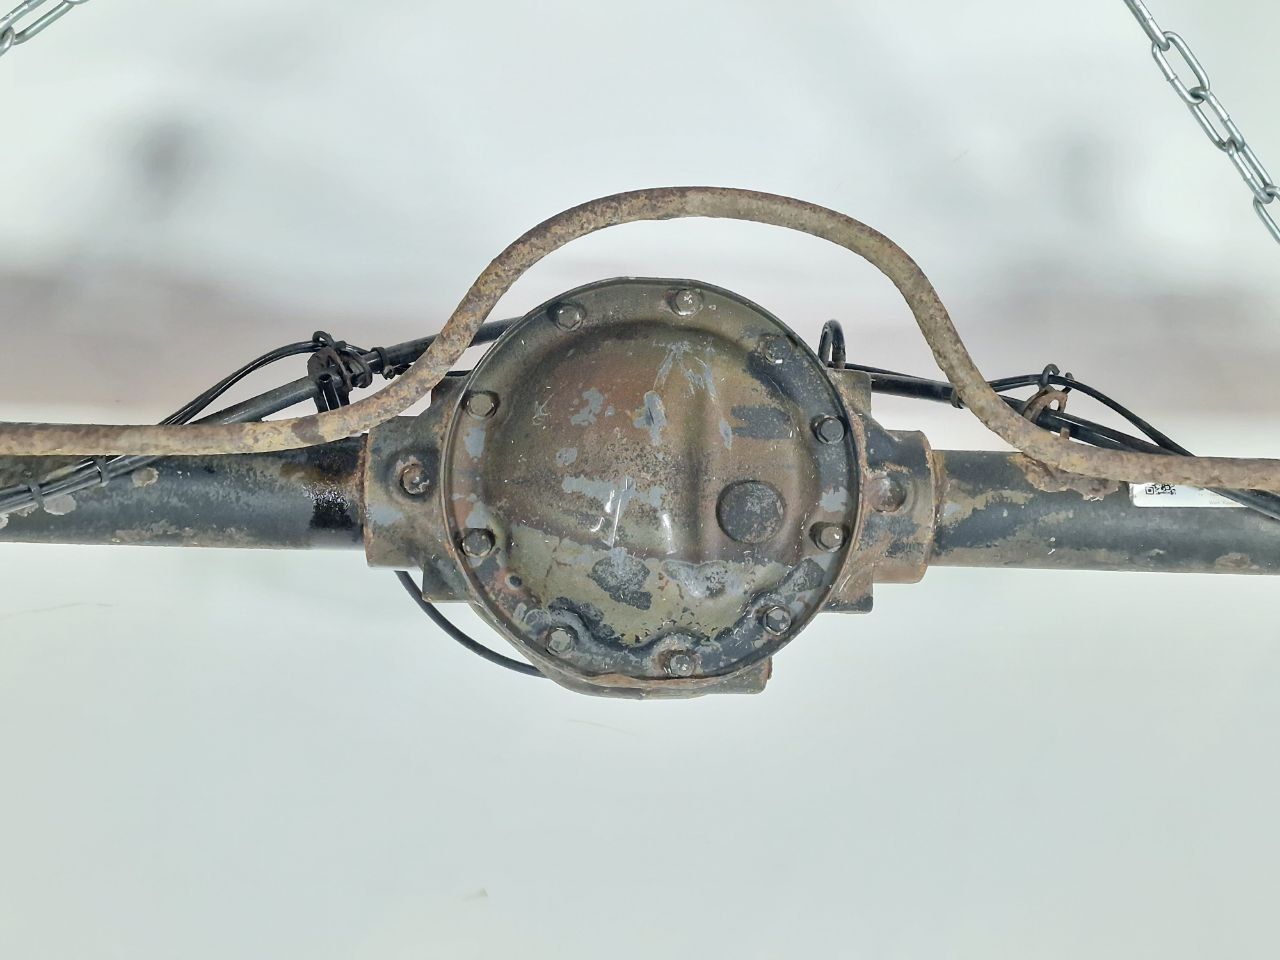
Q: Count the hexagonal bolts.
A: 10